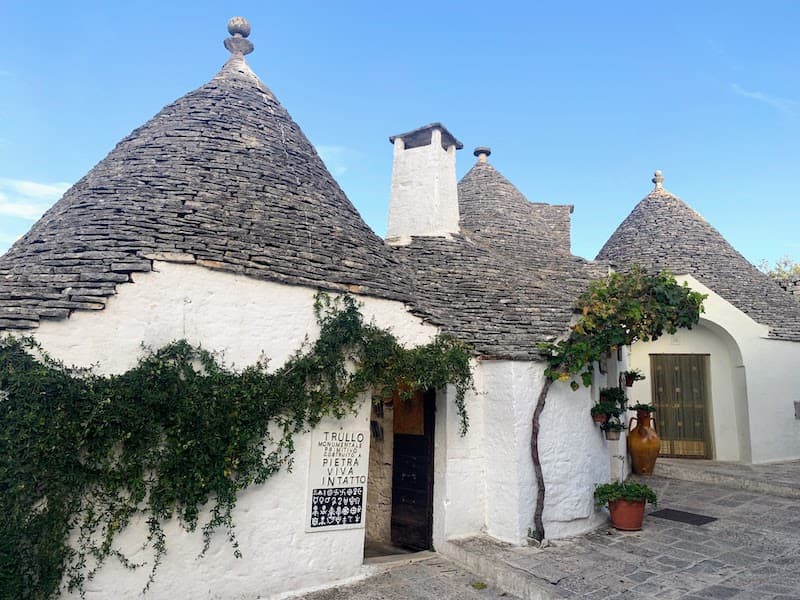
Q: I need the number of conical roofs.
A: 3